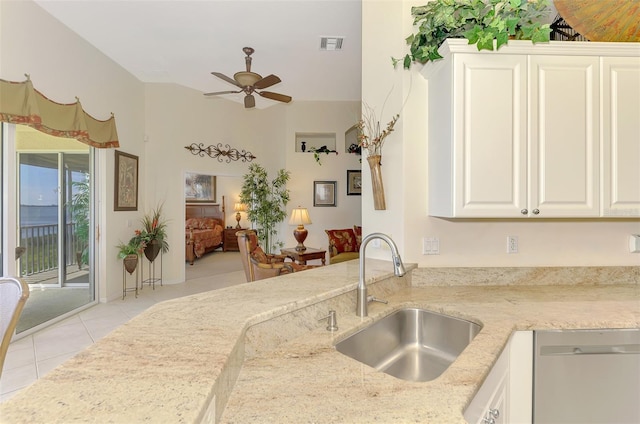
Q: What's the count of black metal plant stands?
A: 2